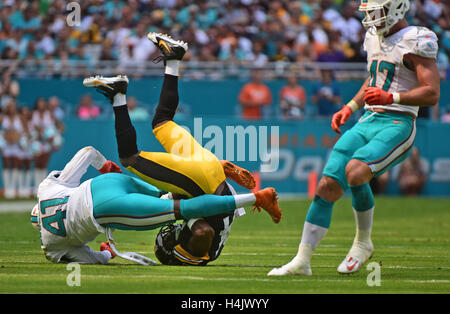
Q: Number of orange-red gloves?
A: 4